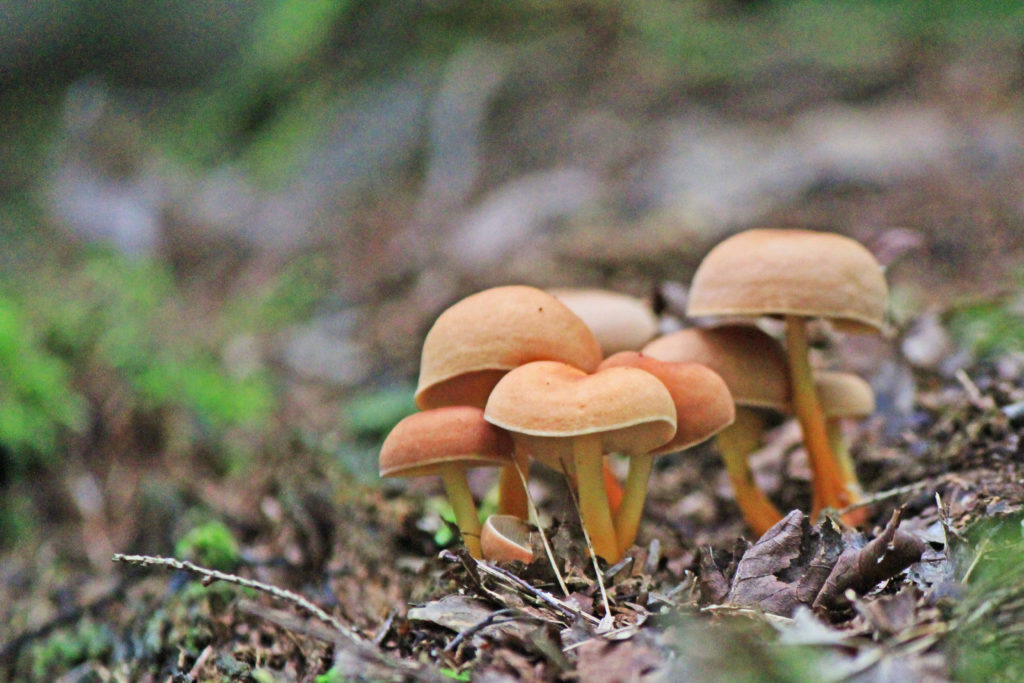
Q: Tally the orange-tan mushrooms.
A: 9